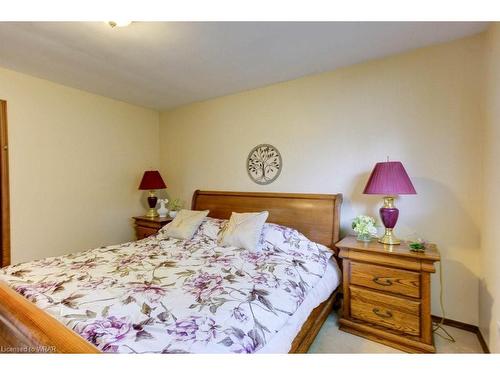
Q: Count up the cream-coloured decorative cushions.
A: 2